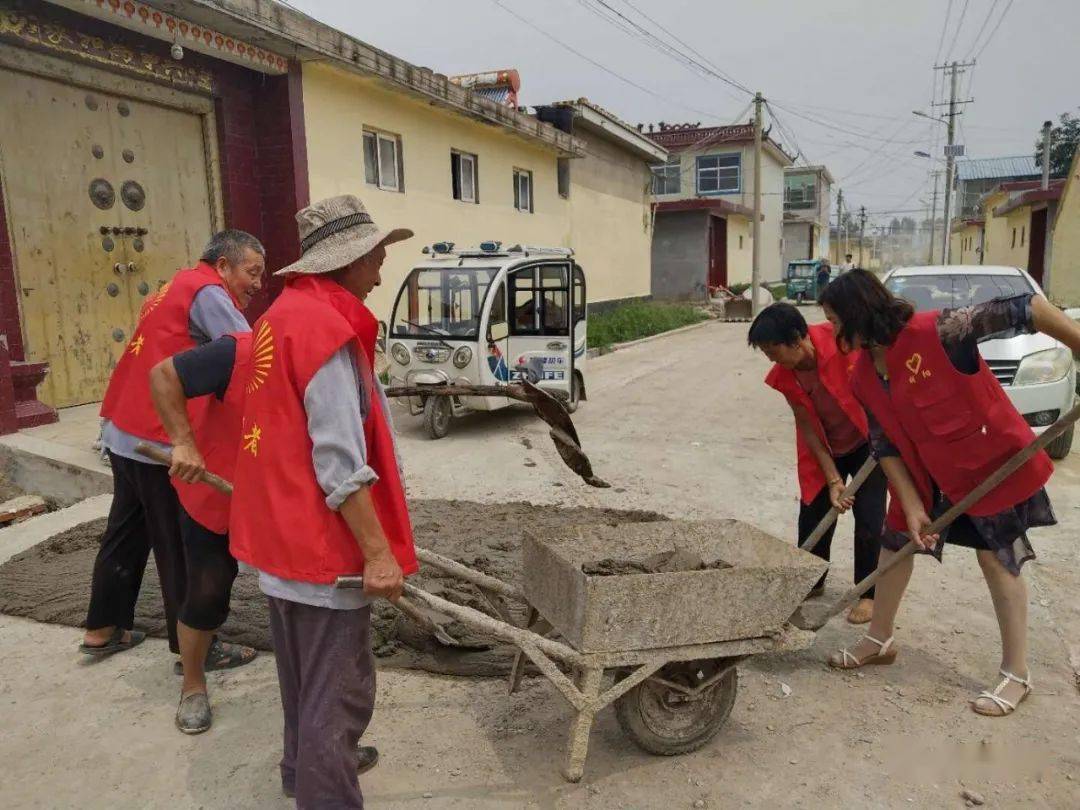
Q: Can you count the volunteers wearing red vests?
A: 5